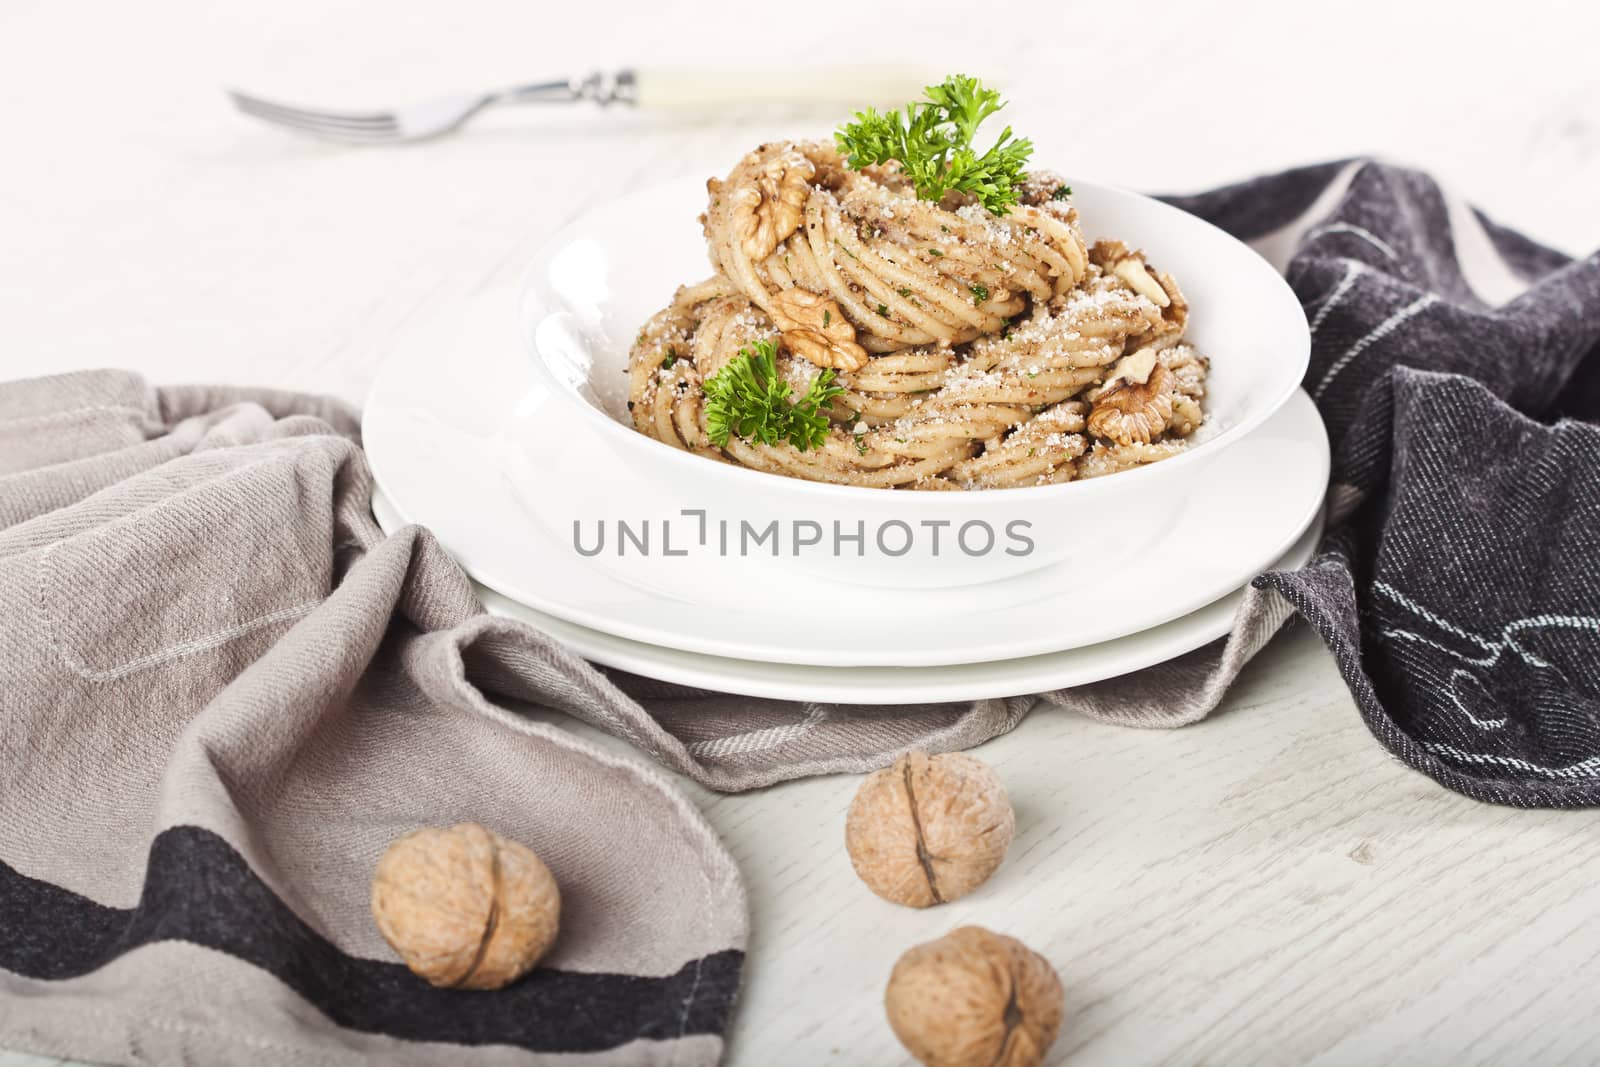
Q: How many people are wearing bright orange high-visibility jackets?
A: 0